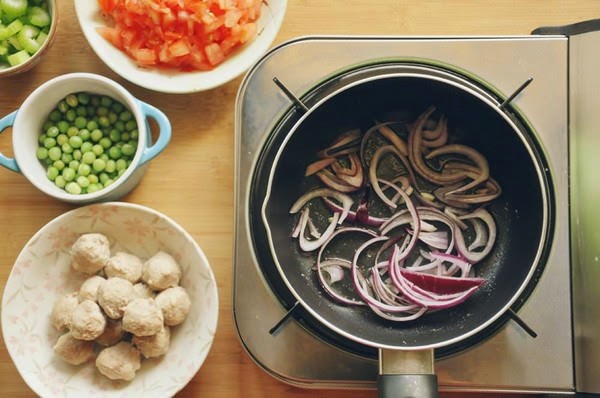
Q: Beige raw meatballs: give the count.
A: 14